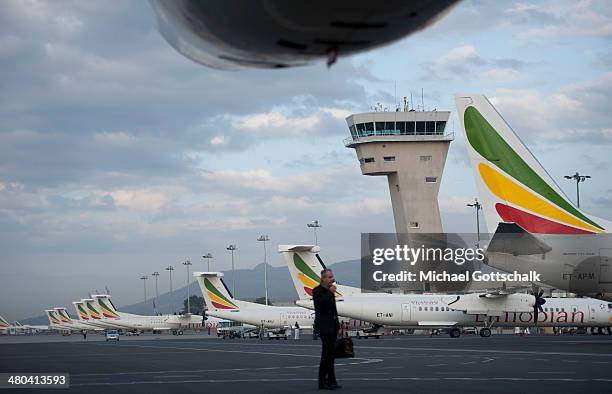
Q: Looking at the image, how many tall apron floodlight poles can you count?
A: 10